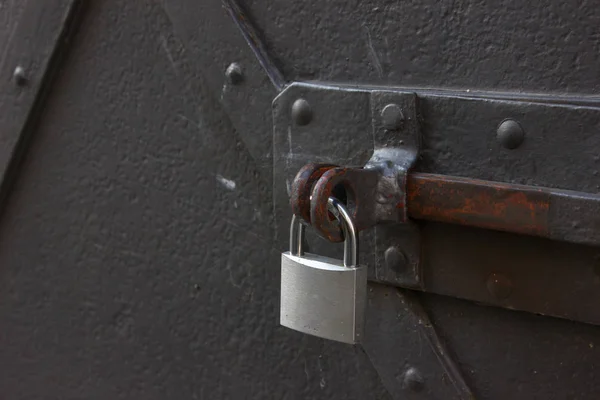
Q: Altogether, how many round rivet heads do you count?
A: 8